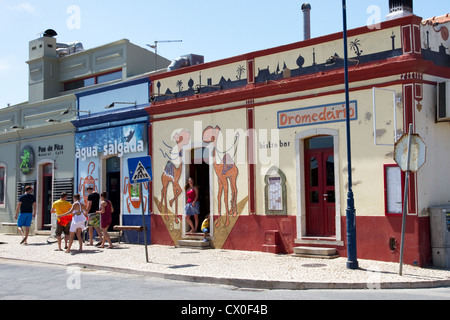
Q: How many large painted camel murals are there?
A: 2